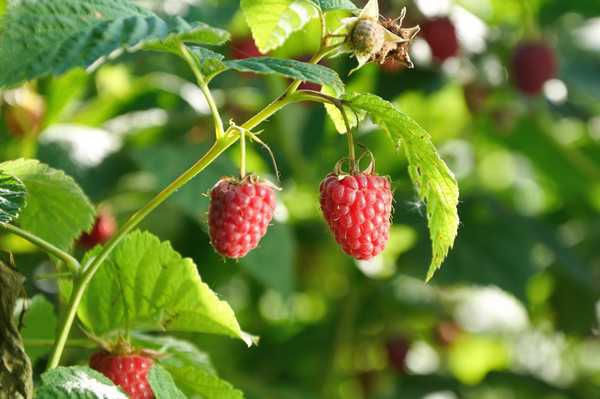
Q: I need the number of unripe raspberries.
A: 1